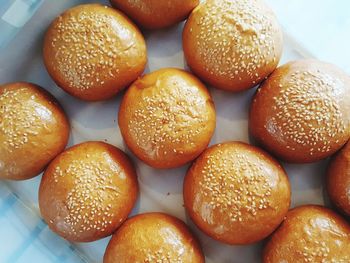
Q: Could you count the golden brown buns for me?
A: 11